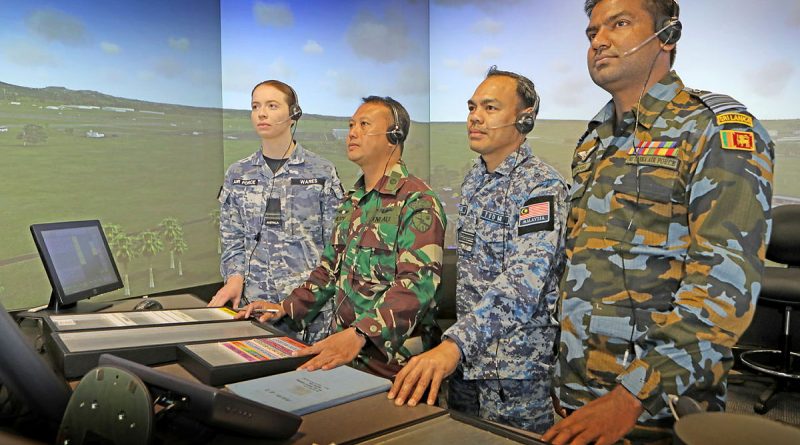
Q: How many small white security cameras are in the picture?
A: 0